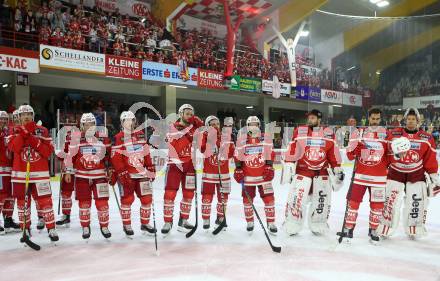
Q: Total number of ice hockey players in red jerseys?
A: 11